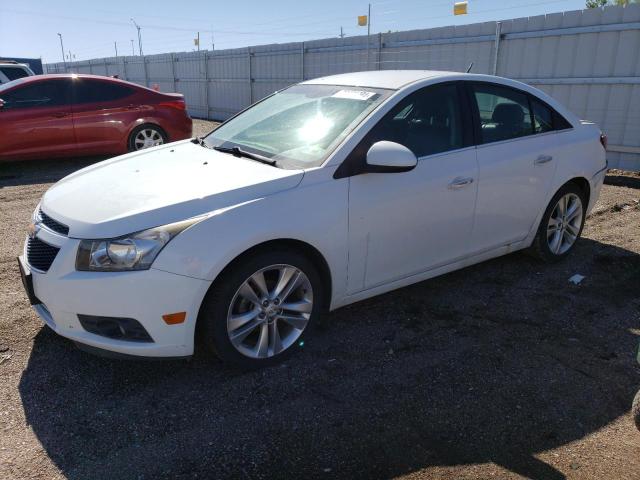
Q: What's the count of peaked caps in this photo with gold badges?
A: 0